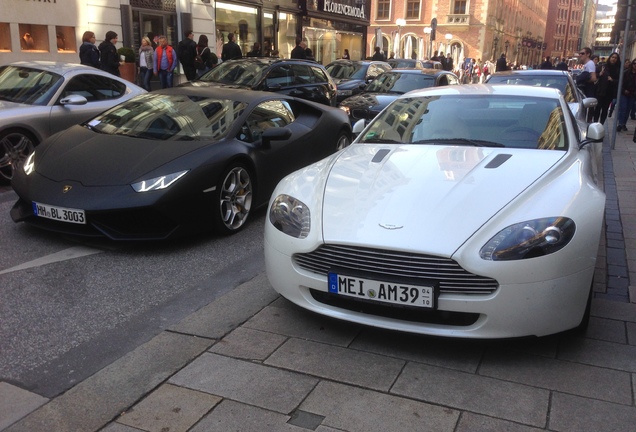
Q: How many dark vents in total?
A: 2